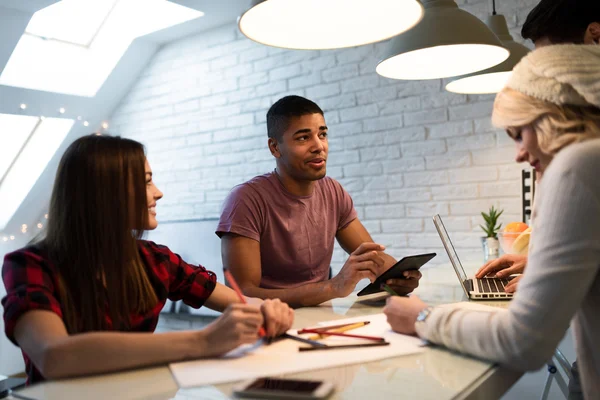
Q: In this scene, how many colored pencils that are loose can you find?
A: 5